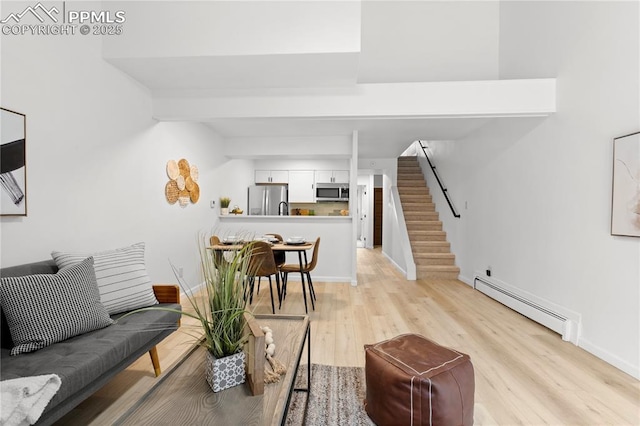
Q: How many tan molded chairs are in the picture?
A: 4